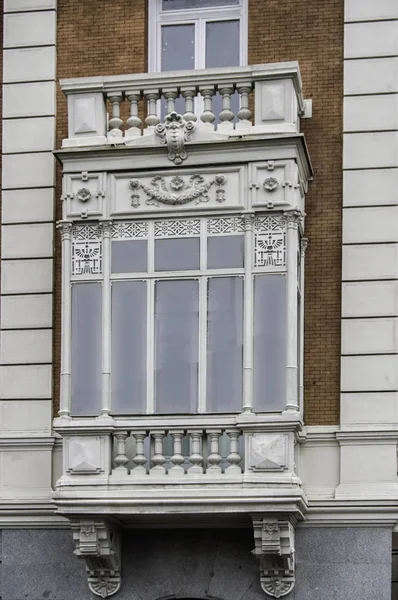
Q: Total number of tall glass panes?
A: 5